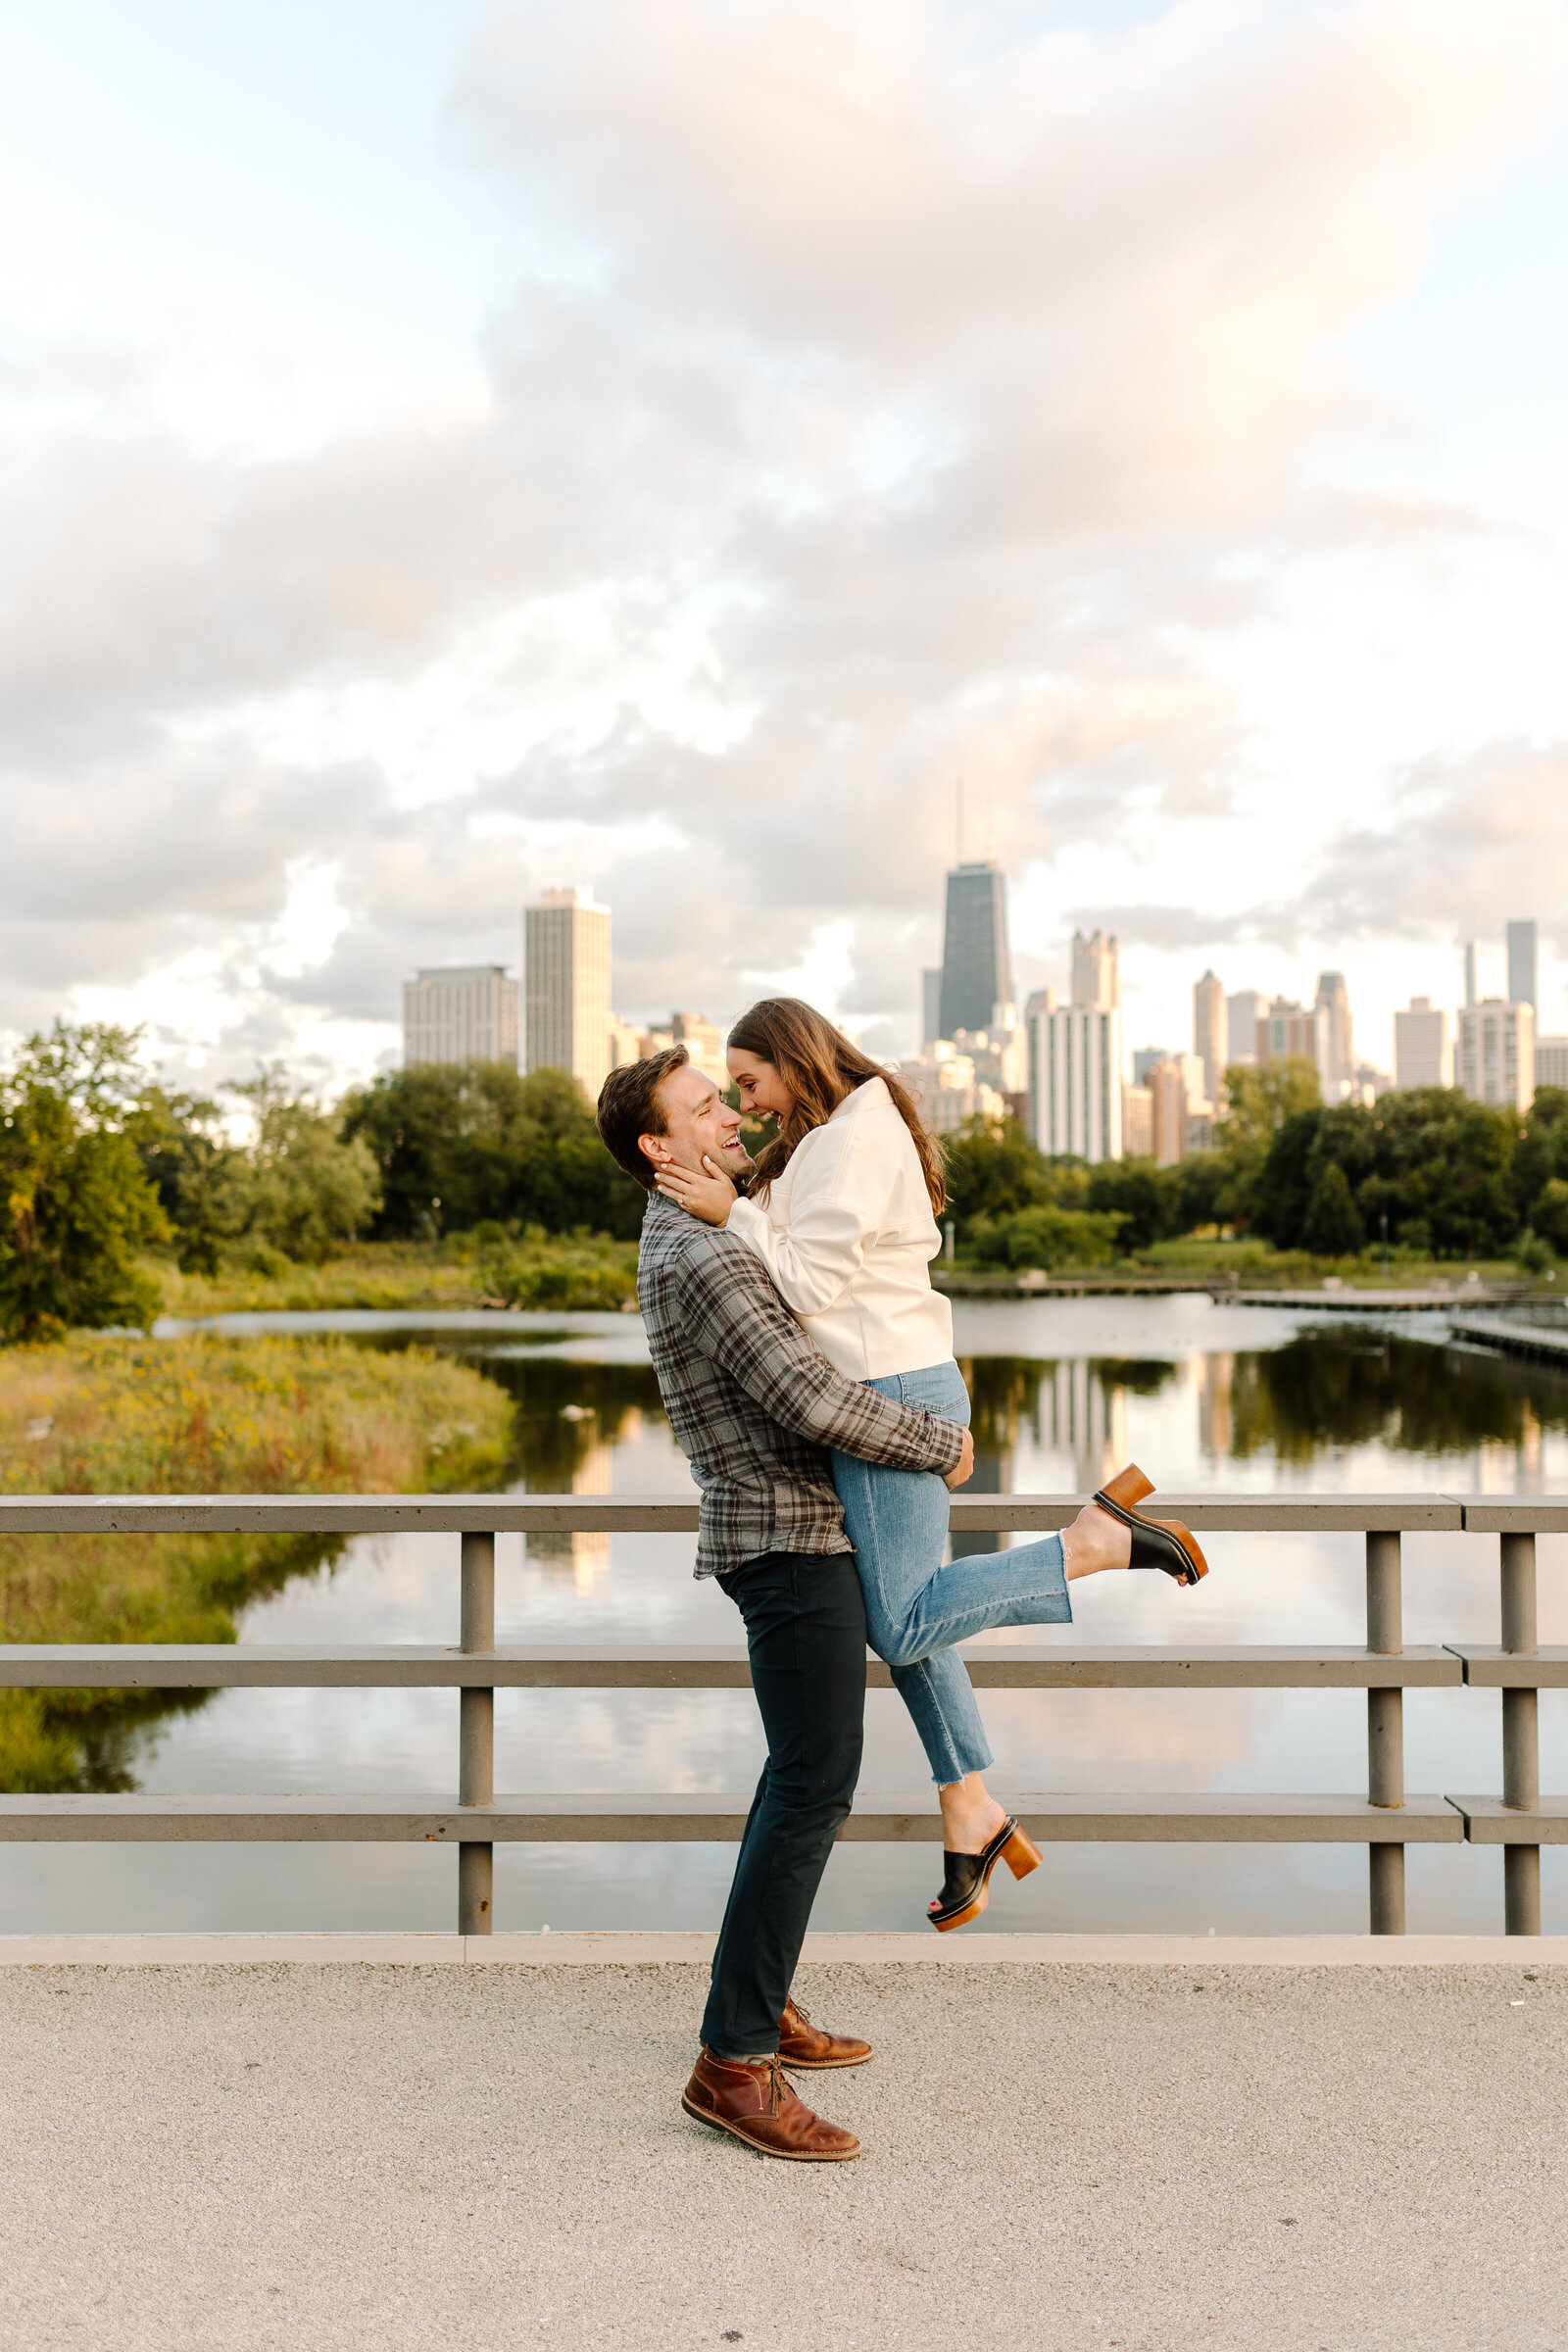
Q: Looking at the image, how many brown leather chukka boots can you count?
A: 2